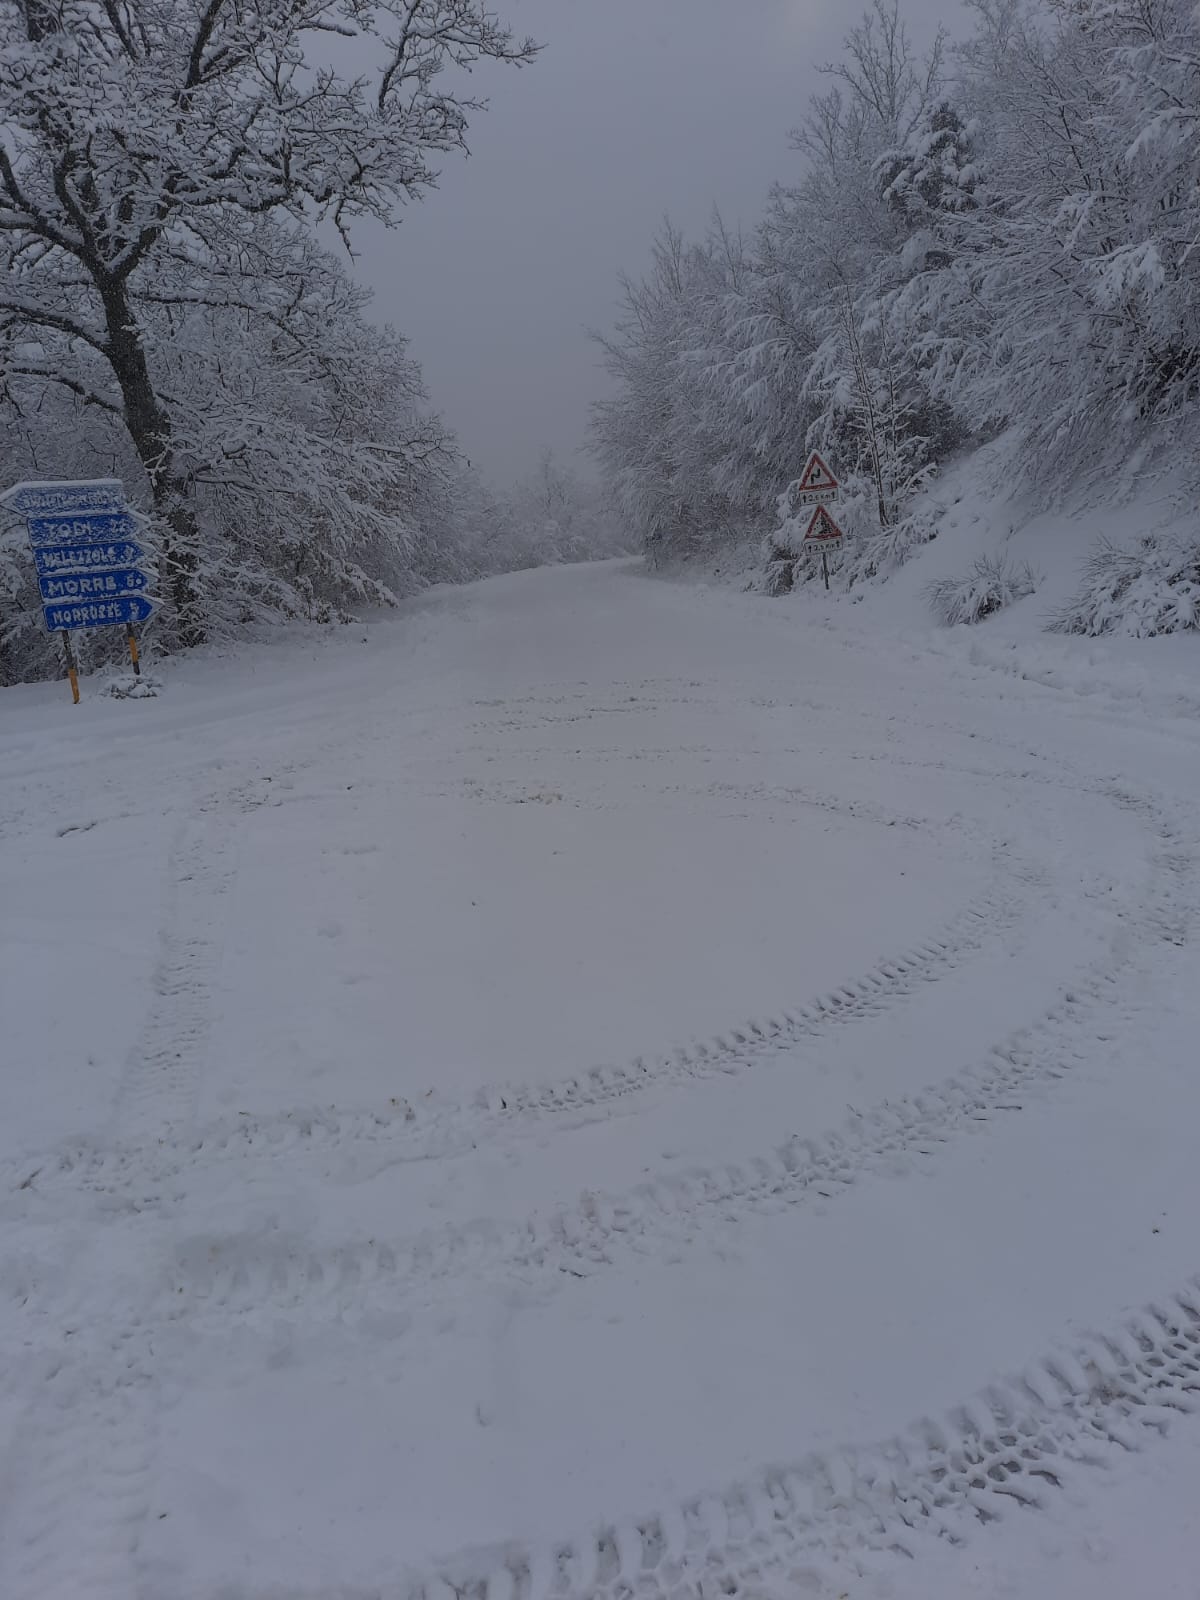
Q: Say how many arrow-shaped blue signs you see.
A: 5